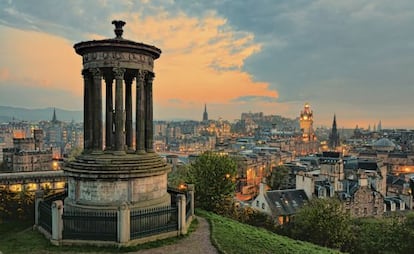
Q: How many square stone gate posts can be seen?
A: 5